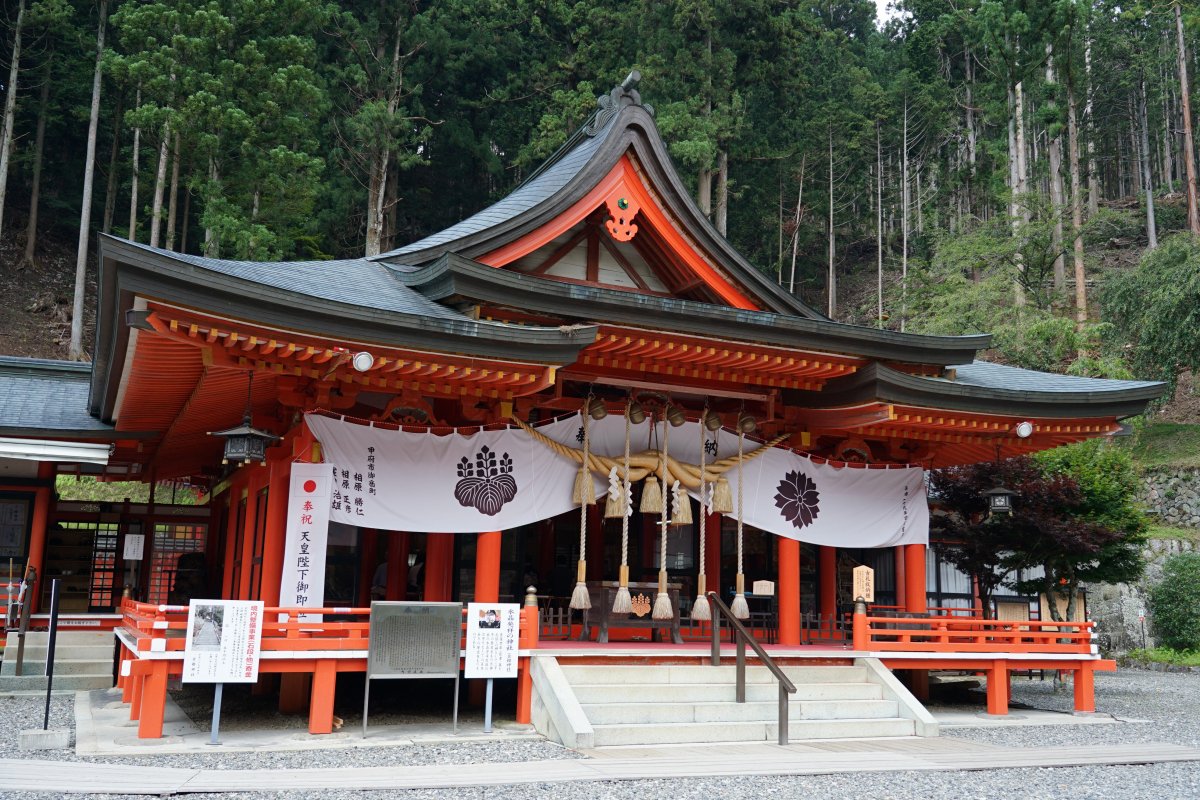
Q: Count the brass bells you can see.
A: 5